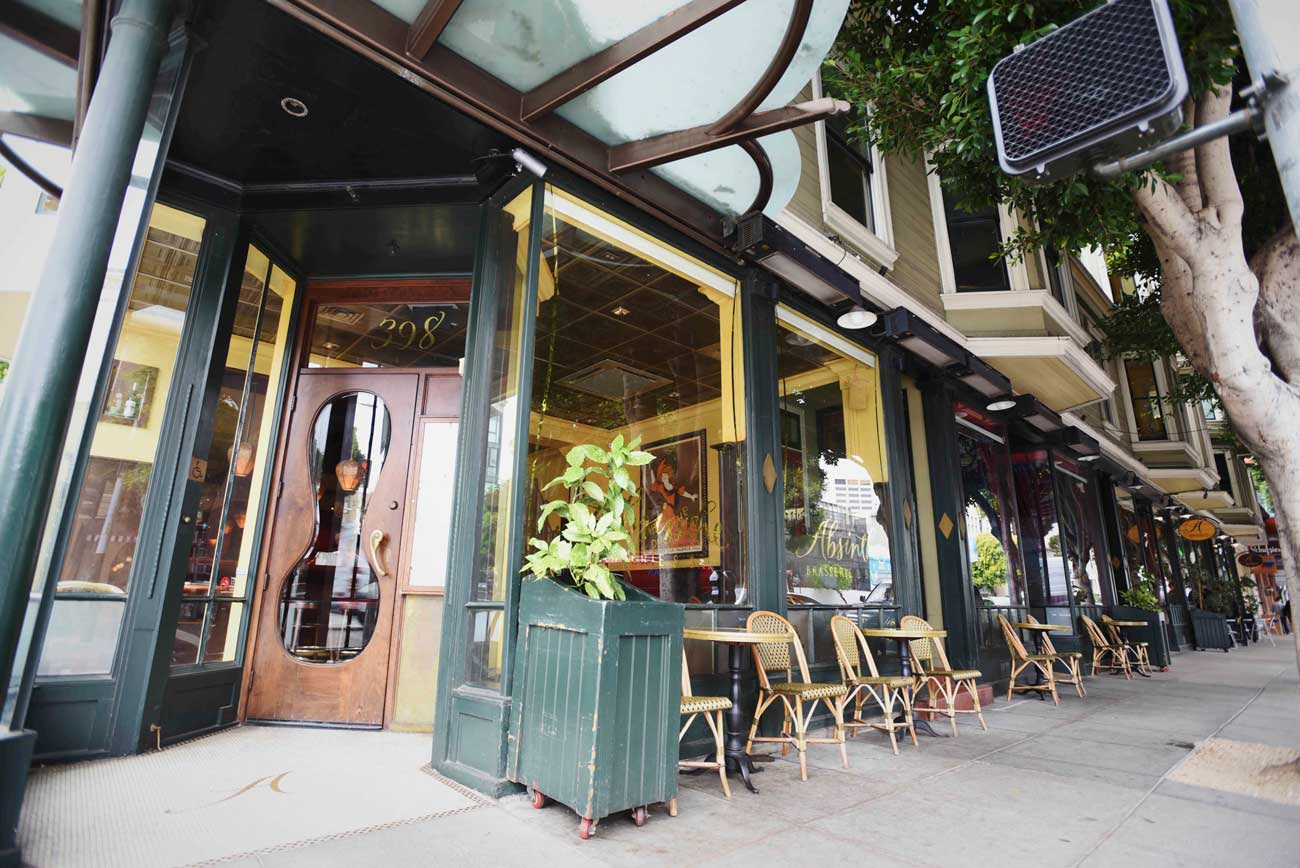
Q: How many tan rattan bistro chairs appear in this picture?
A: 8